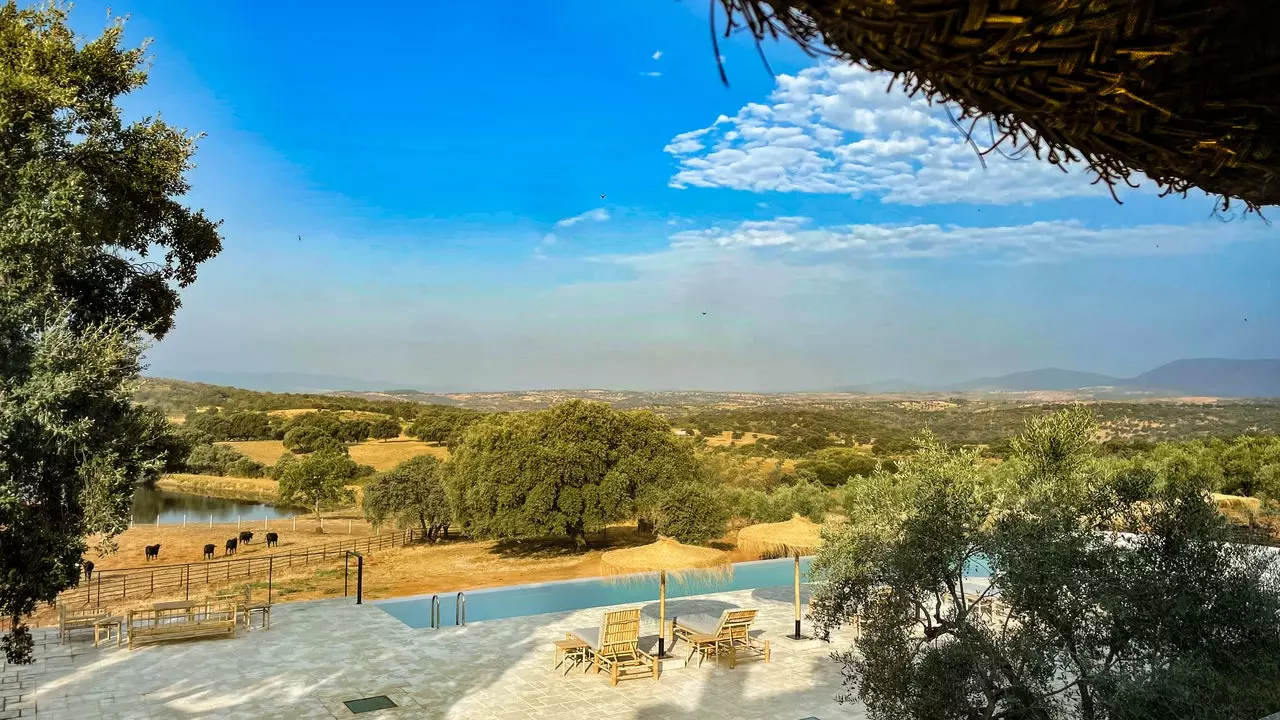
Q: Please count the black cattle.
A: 6